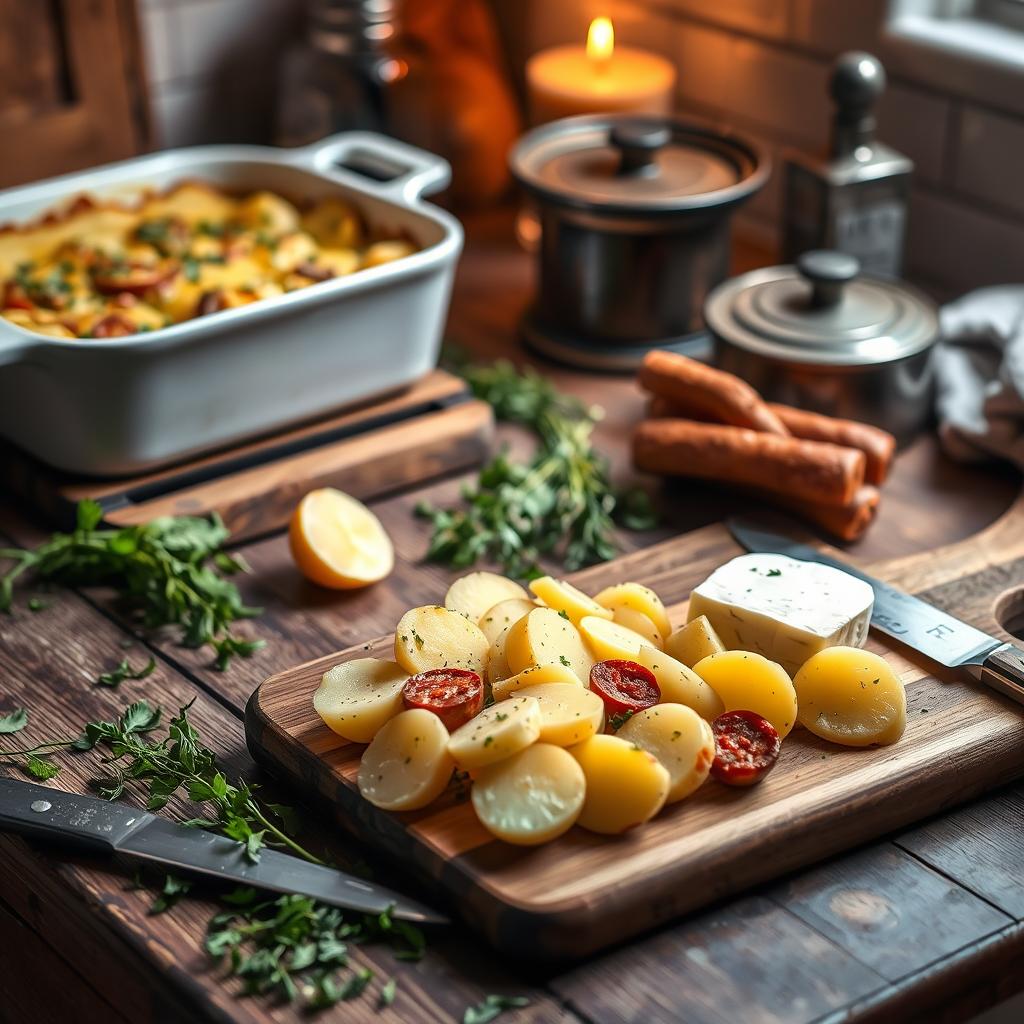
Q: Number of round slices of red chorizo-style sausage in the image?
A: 3